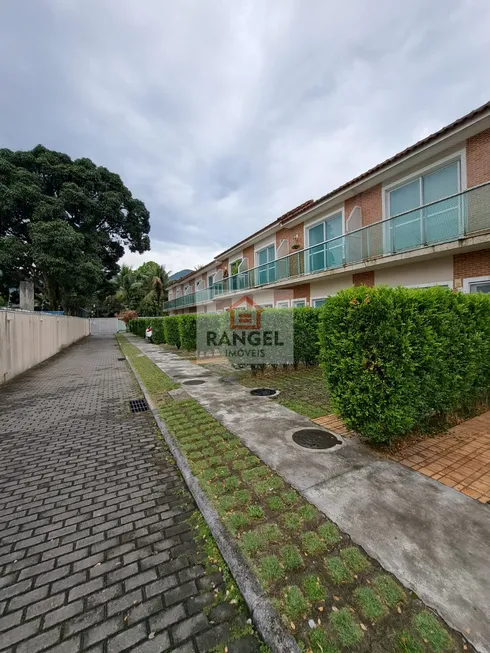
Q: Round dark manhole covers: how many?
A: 3